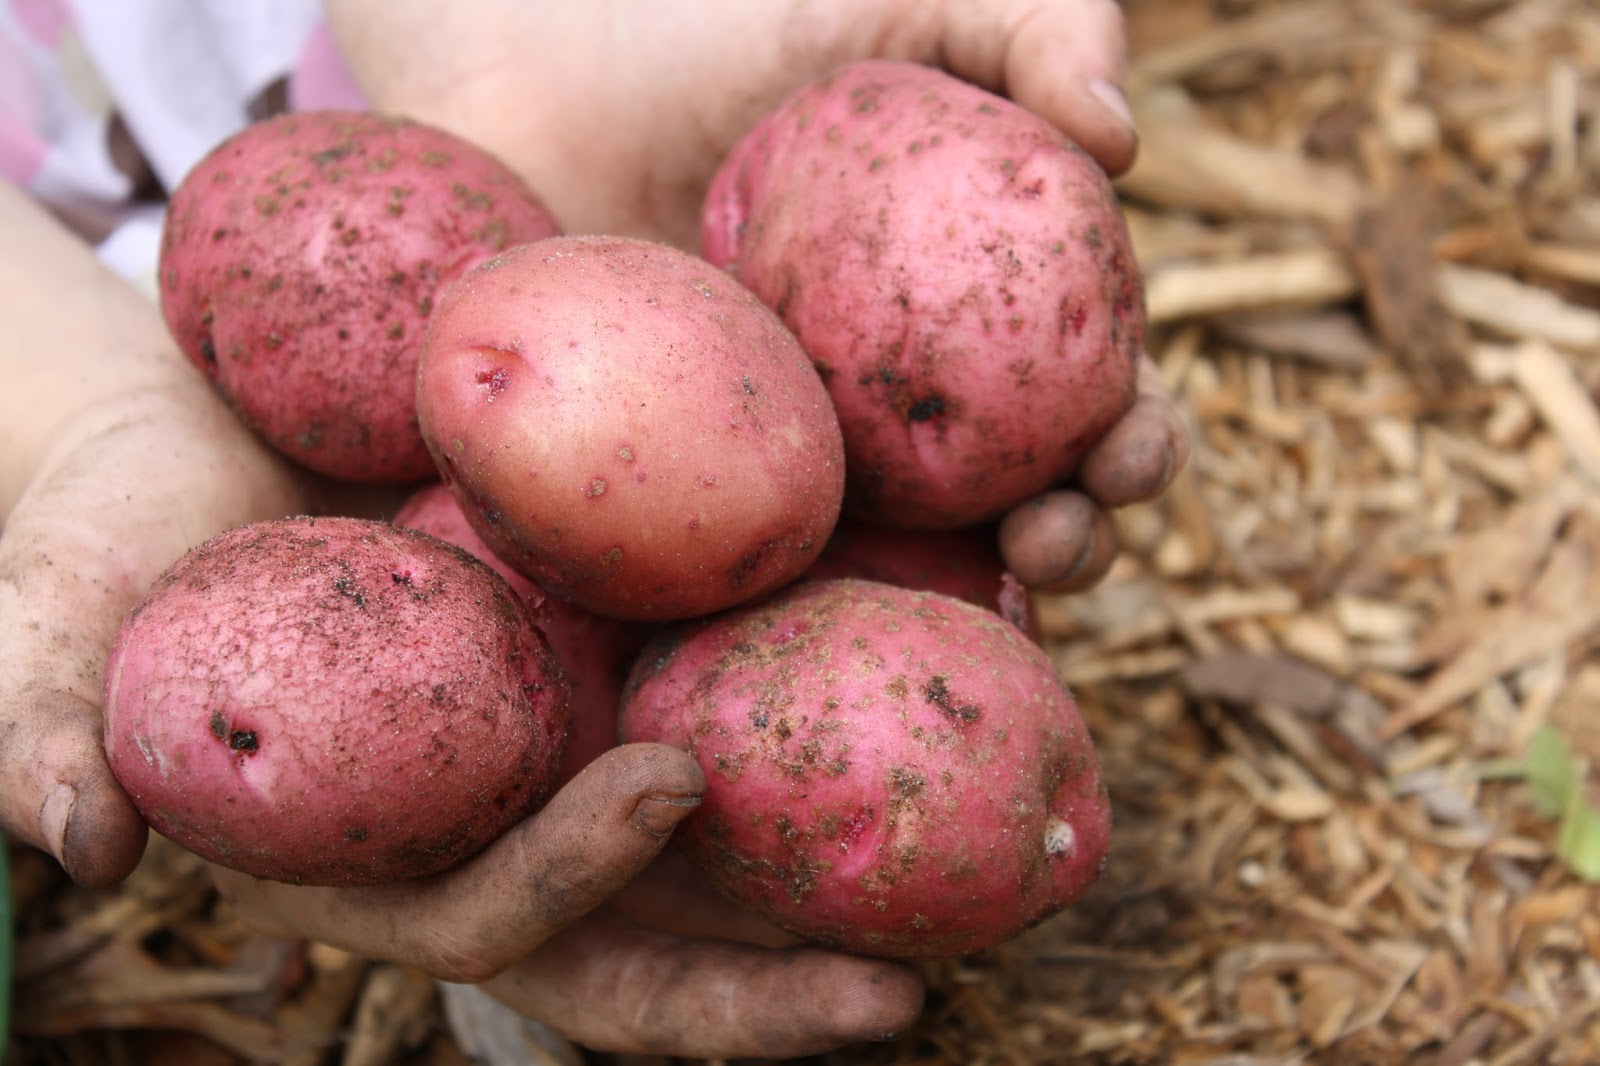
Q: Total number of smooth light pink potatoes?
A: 1